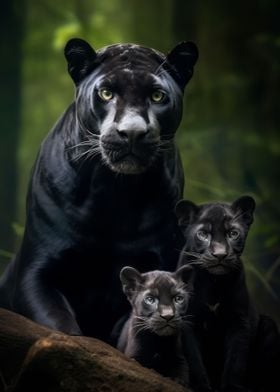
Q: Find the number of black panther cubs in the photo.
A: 2